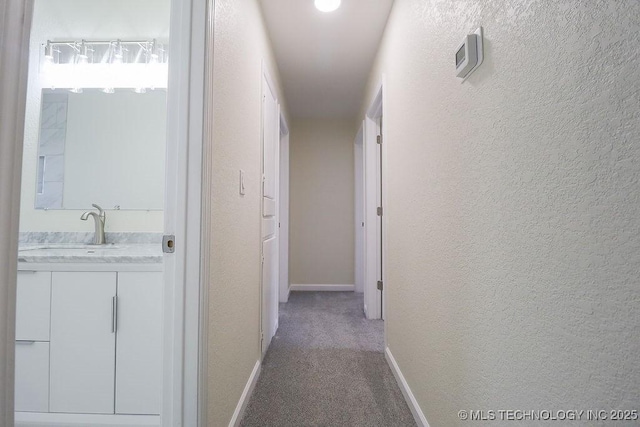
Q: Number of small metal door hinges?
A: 3